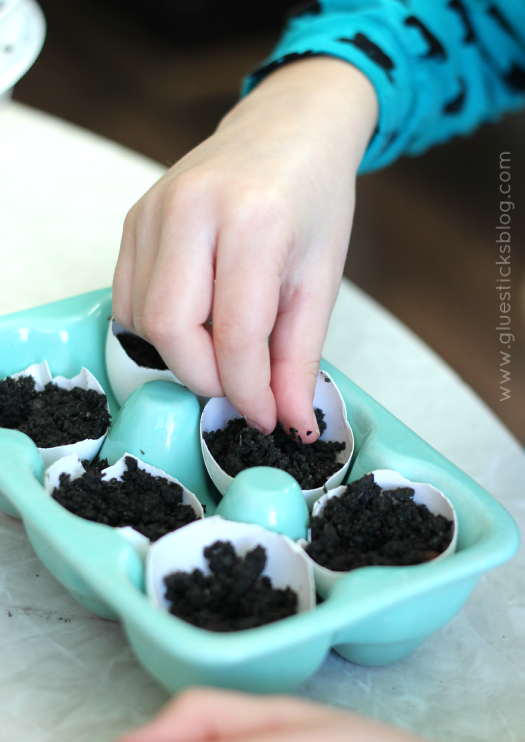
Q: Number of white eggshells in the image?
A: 6